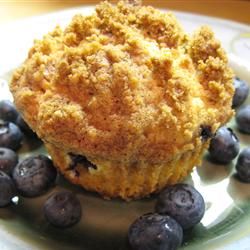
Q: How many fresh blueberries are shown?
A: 13